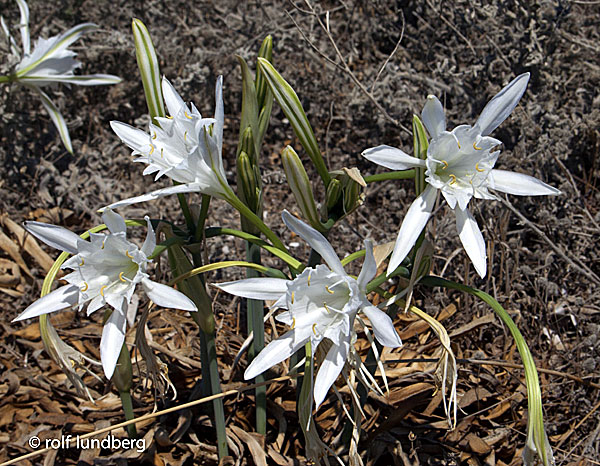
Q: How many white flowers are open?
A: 5